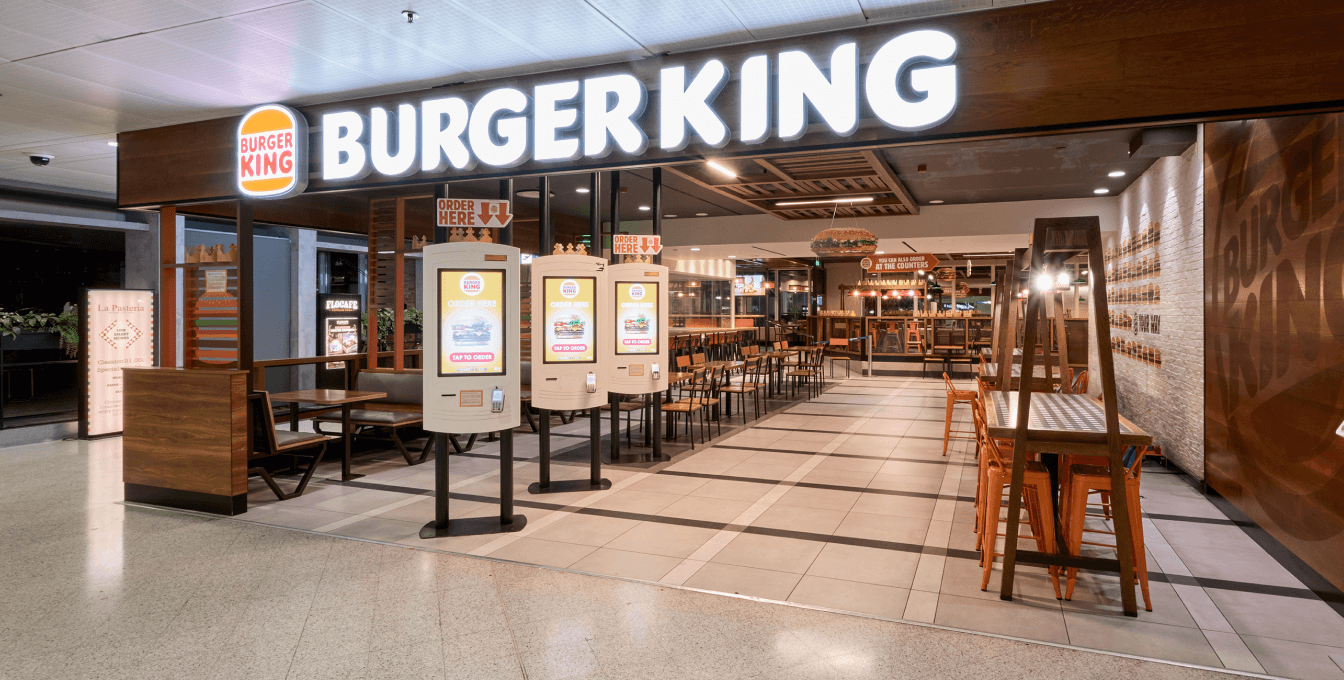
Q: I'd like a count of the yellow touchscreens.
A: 3